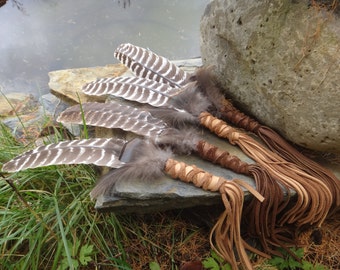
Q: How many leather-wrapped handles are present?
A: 4